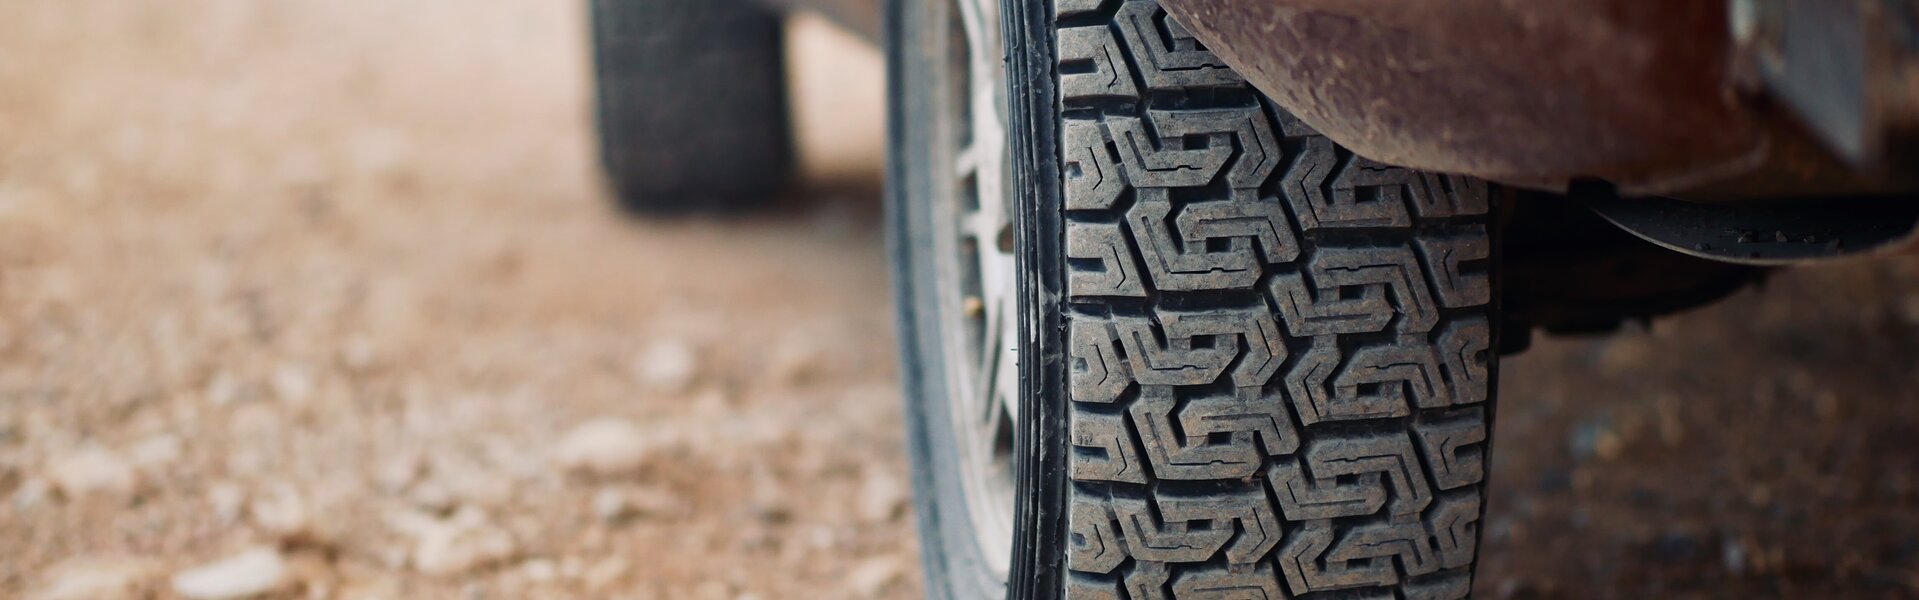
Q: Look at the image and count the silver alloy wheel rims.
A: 1